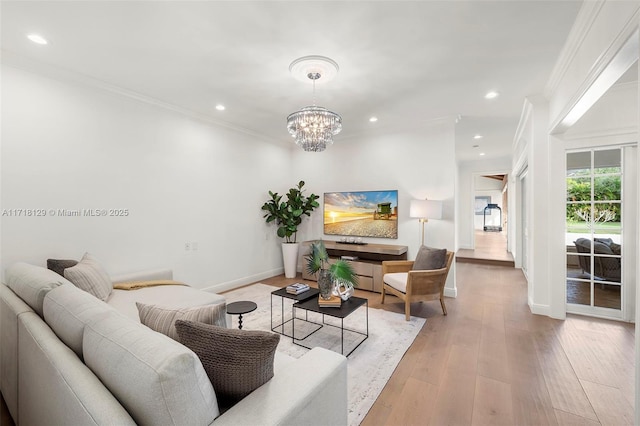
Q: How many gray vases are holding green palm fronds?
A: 1